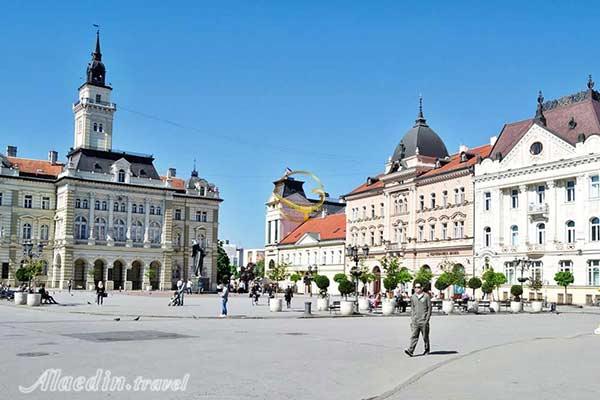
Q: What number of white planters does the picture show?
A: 12